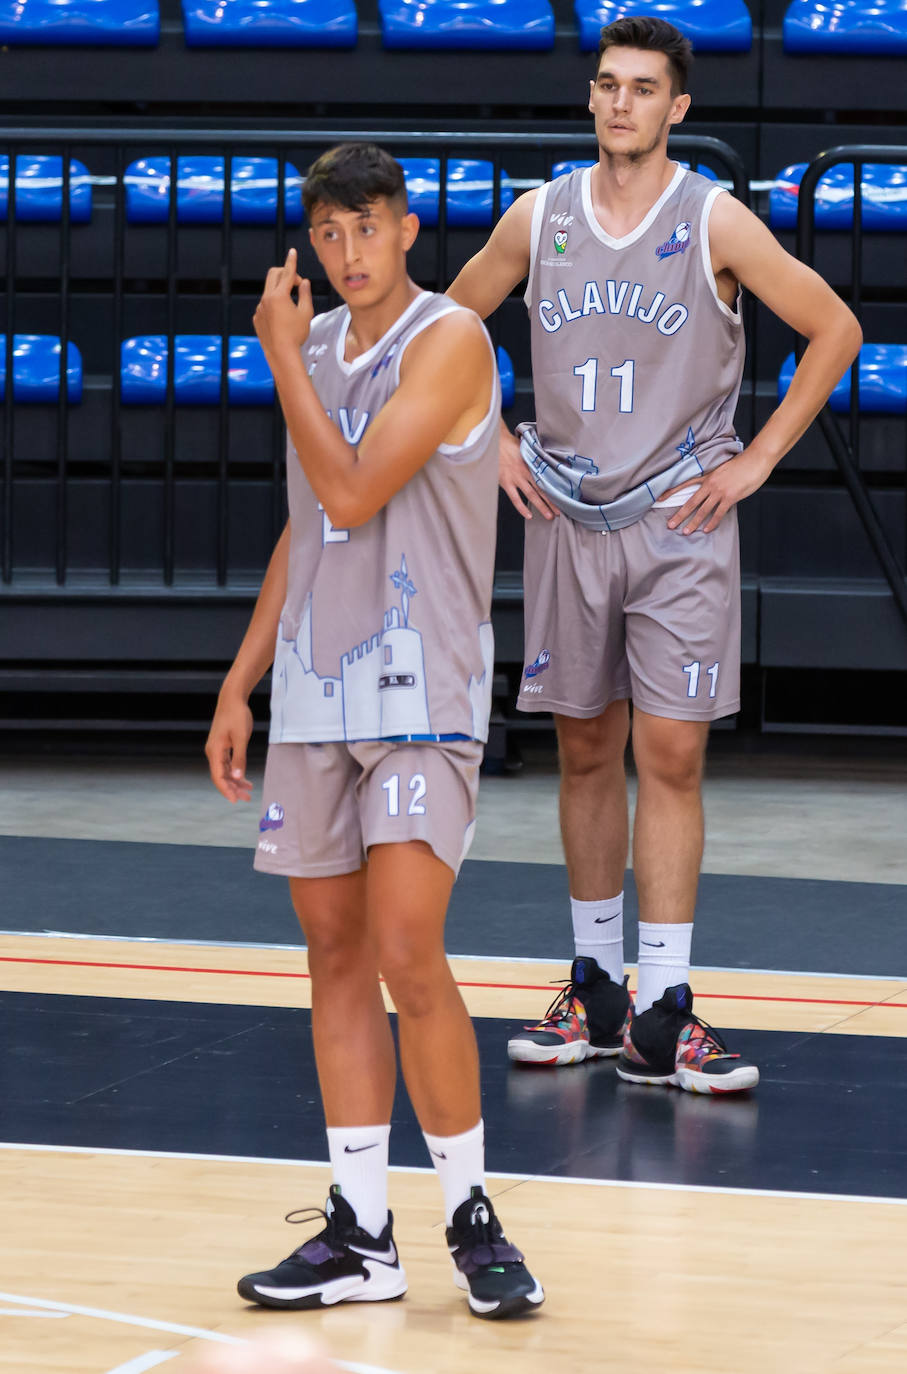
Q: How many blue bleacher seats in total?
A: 14